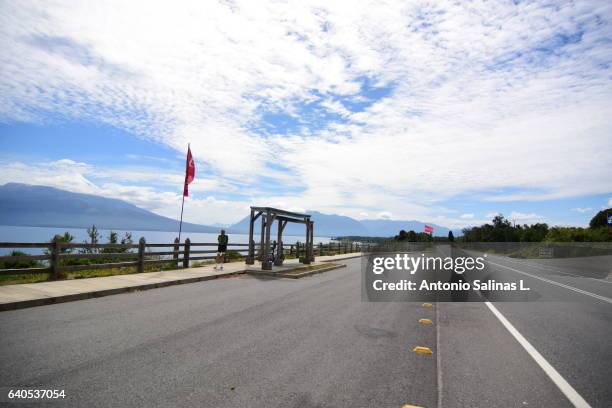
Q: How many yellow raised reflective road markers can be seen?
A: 4